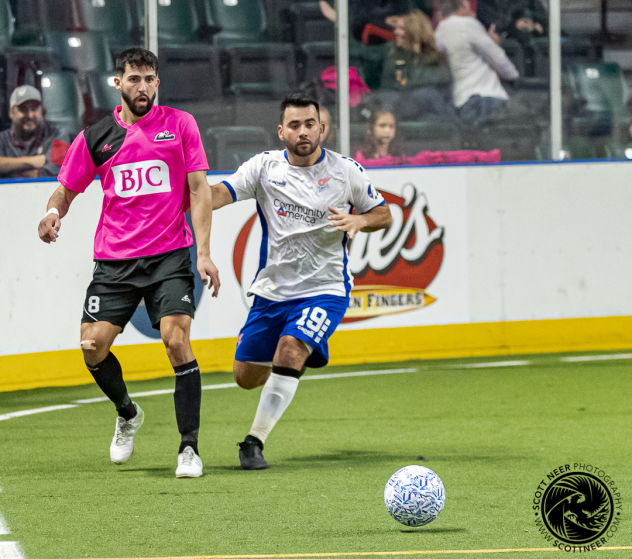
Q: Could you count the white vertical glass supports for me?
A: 3